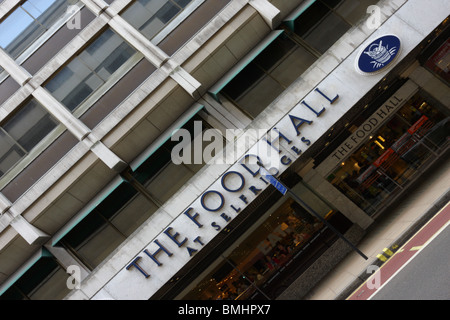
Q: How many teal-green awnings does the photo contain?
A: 5